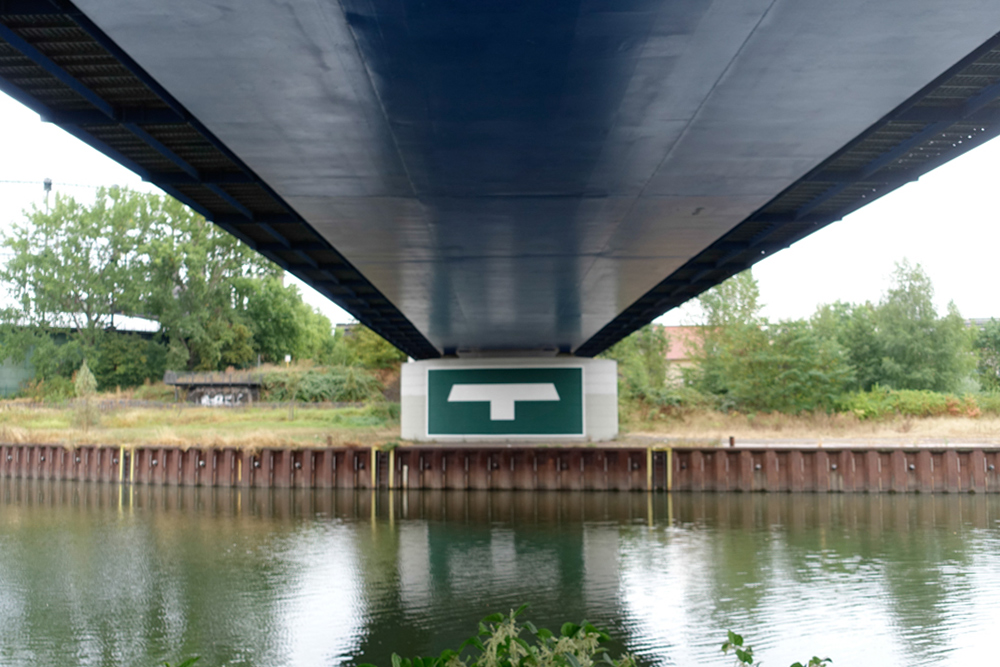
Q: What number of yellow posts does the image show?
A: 6